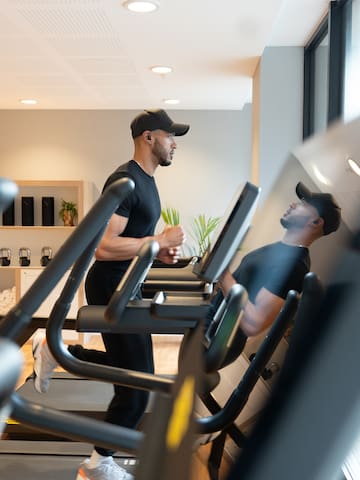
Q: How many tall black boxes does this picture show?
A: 3